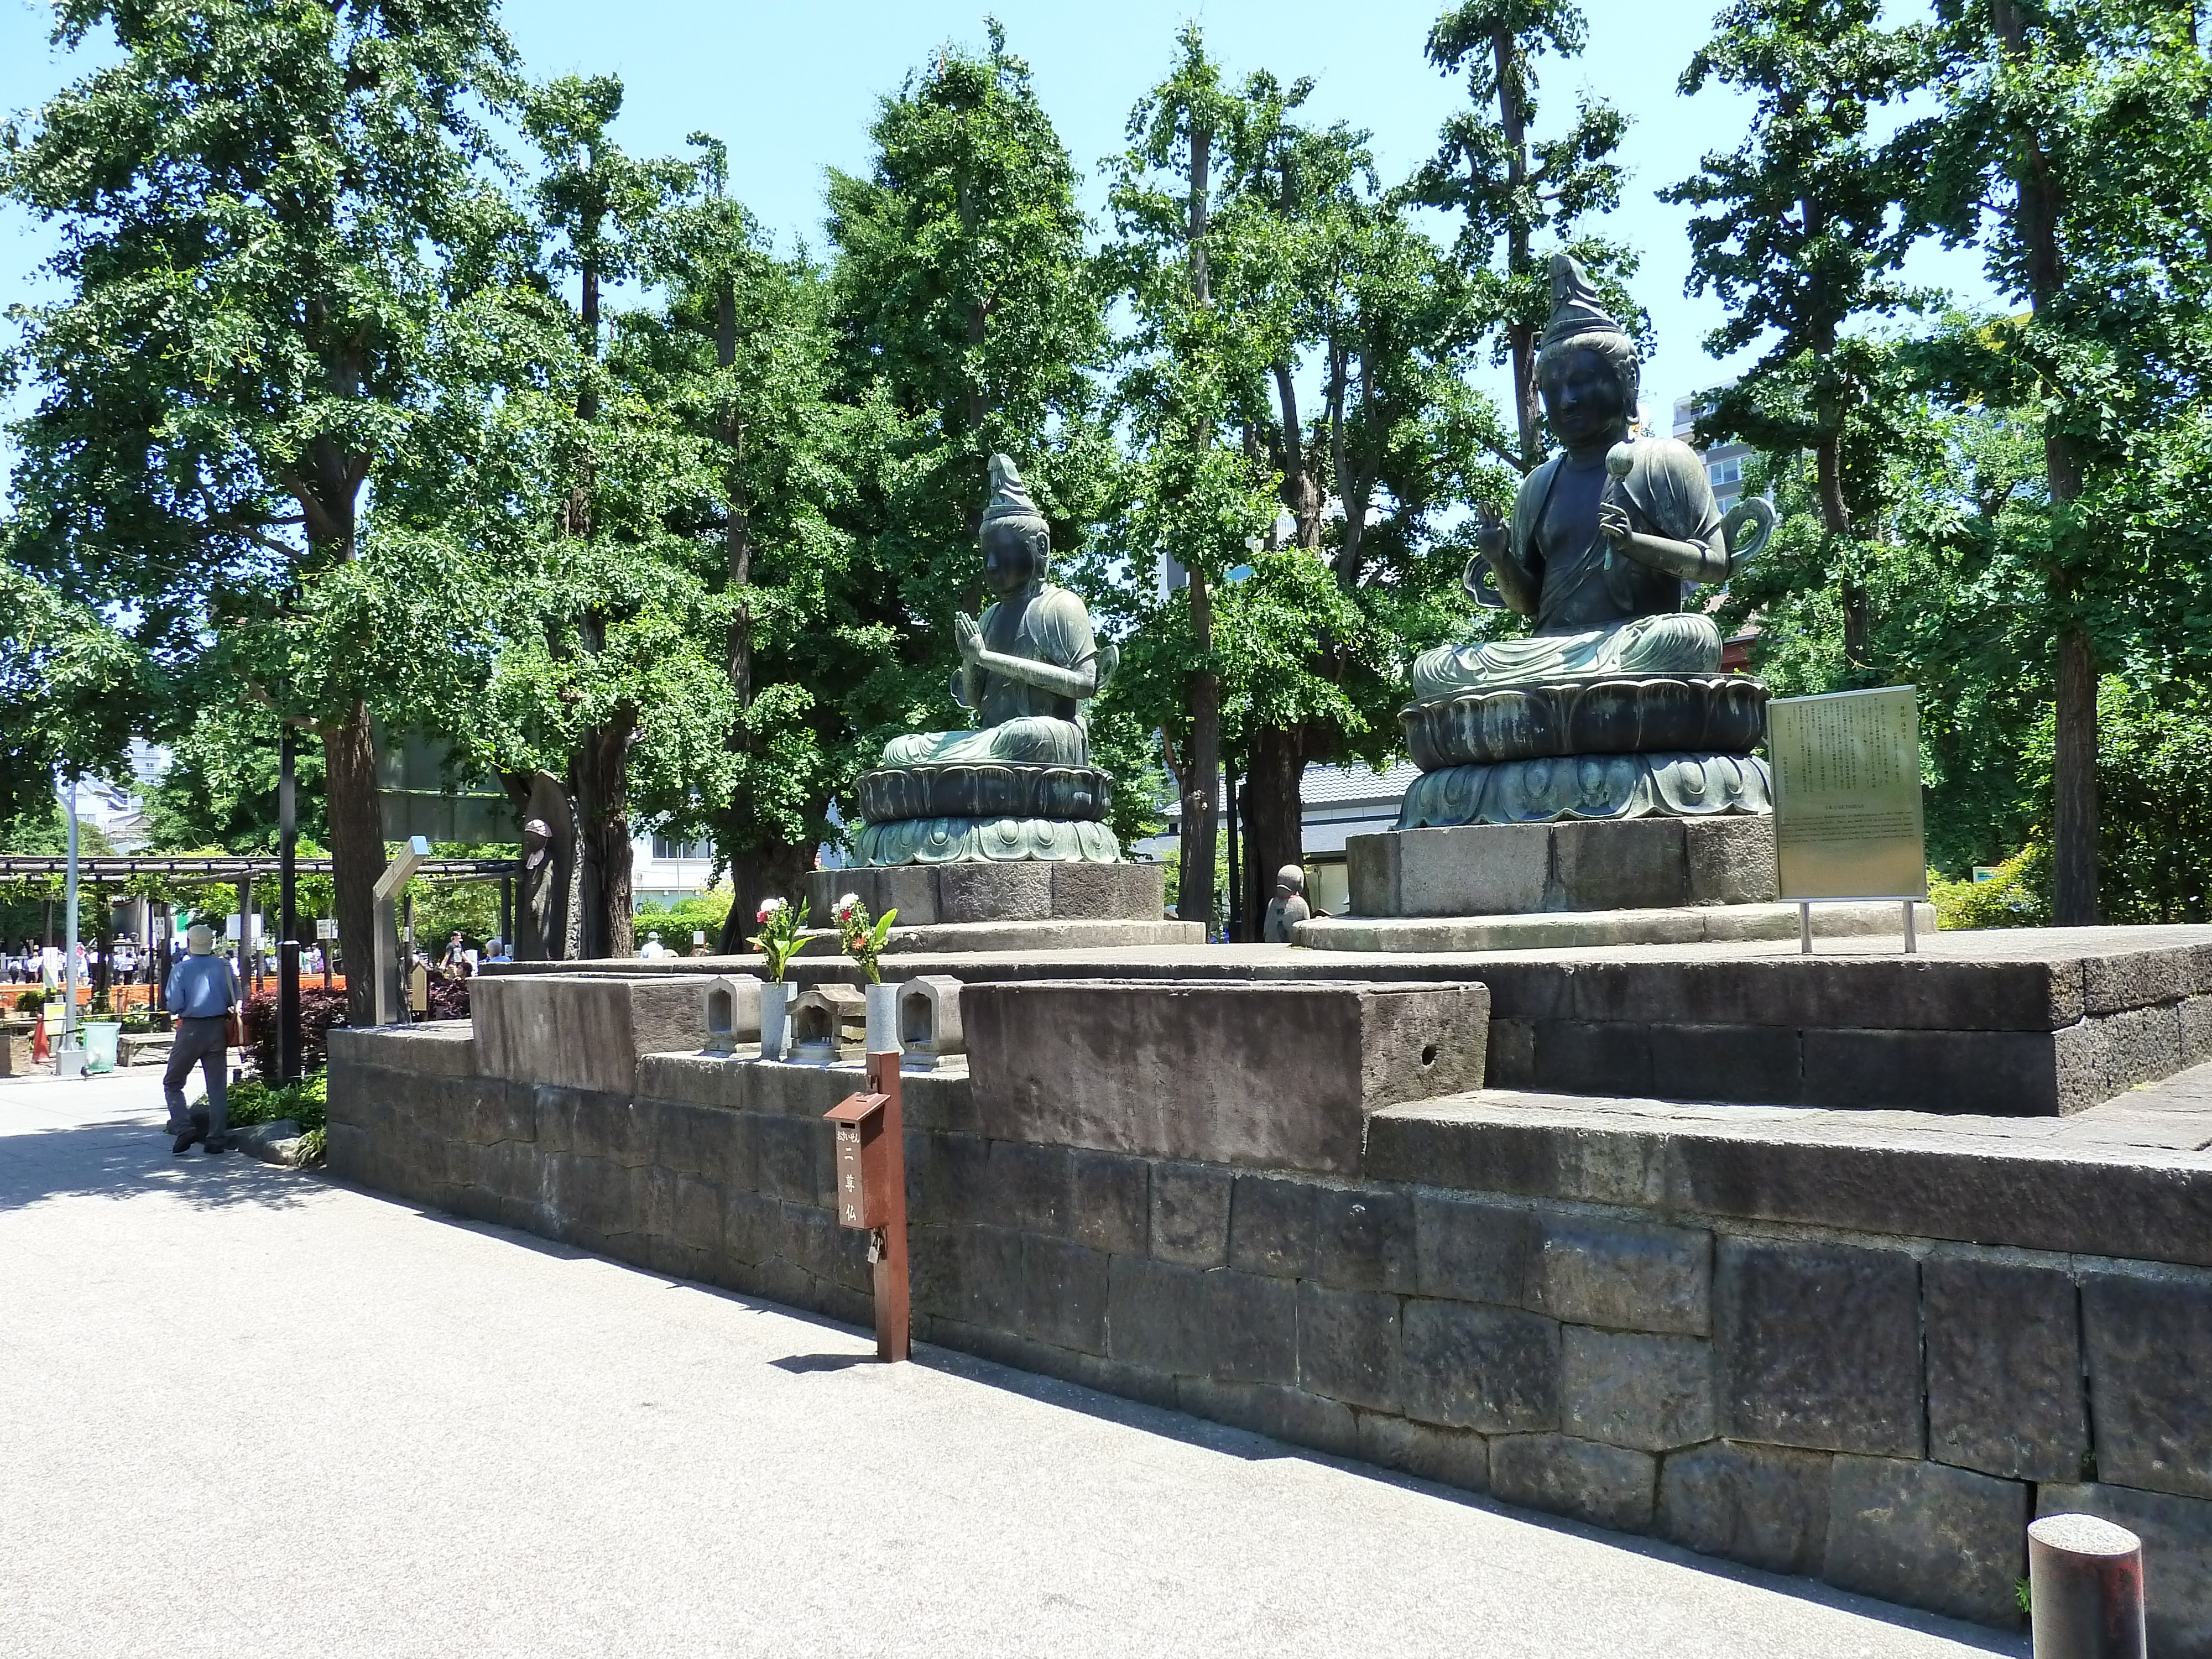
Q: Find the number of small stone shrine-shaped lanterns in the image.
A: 3